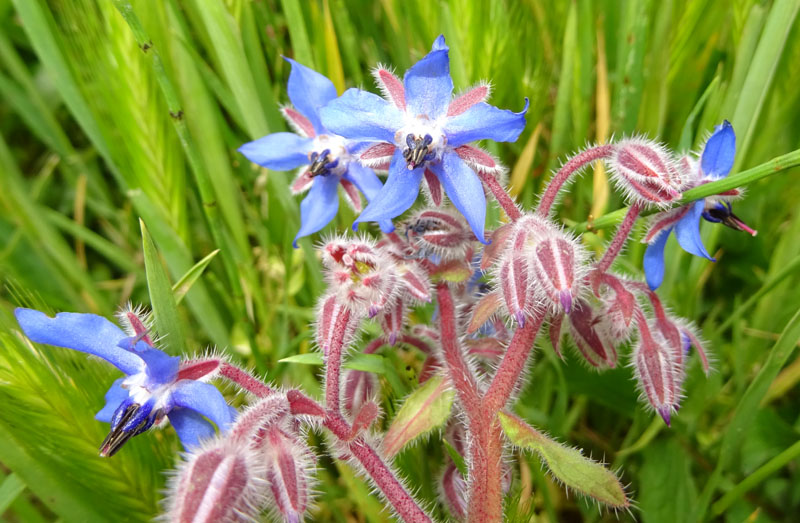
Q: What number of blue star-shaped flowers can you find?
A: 4